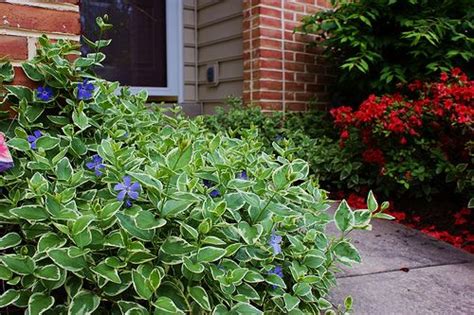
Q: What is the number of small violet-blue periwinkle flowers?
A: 9